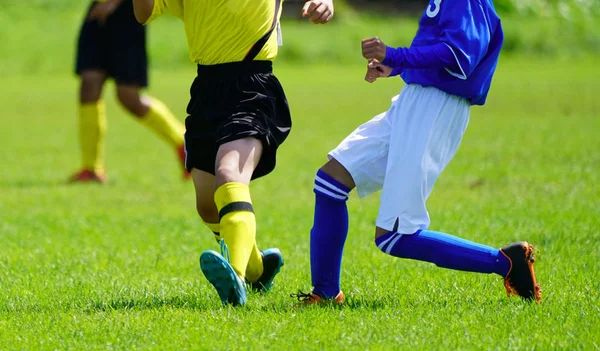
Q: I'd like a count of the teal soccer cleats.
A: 2